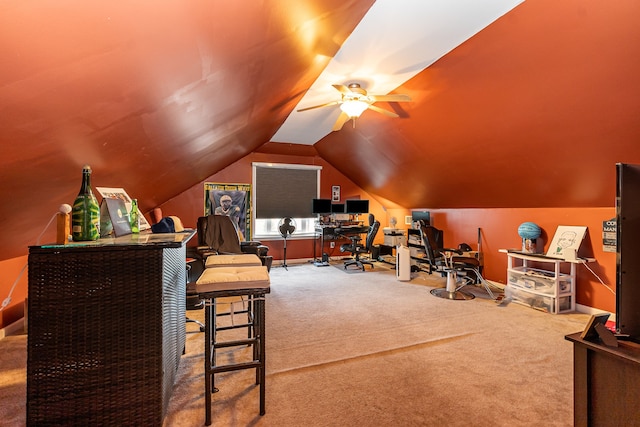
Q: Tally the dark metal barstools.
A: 2